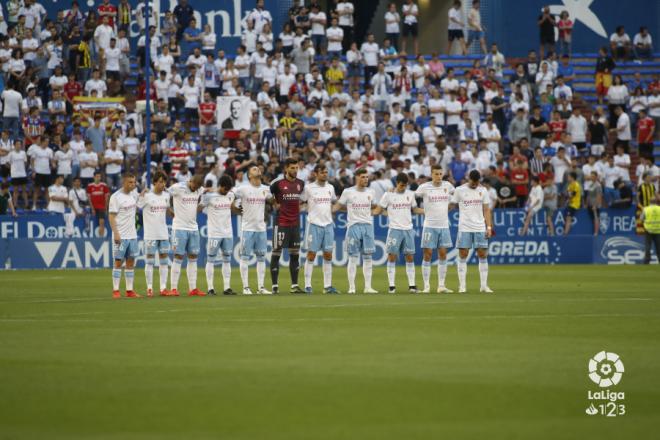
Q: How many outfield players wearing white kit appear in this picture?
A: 10